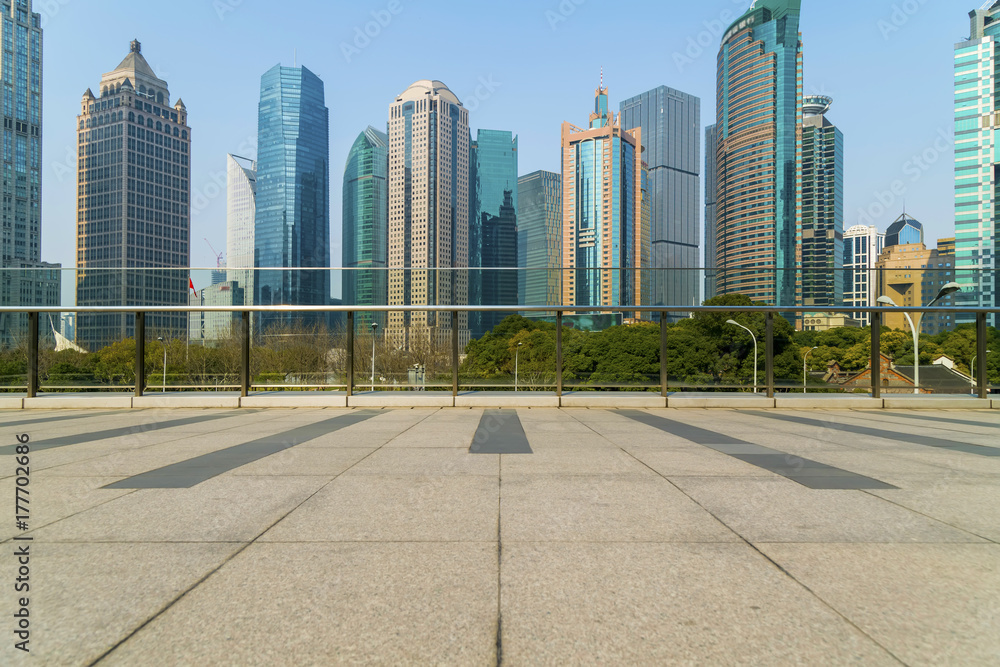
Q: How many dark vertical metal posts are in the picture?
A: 10